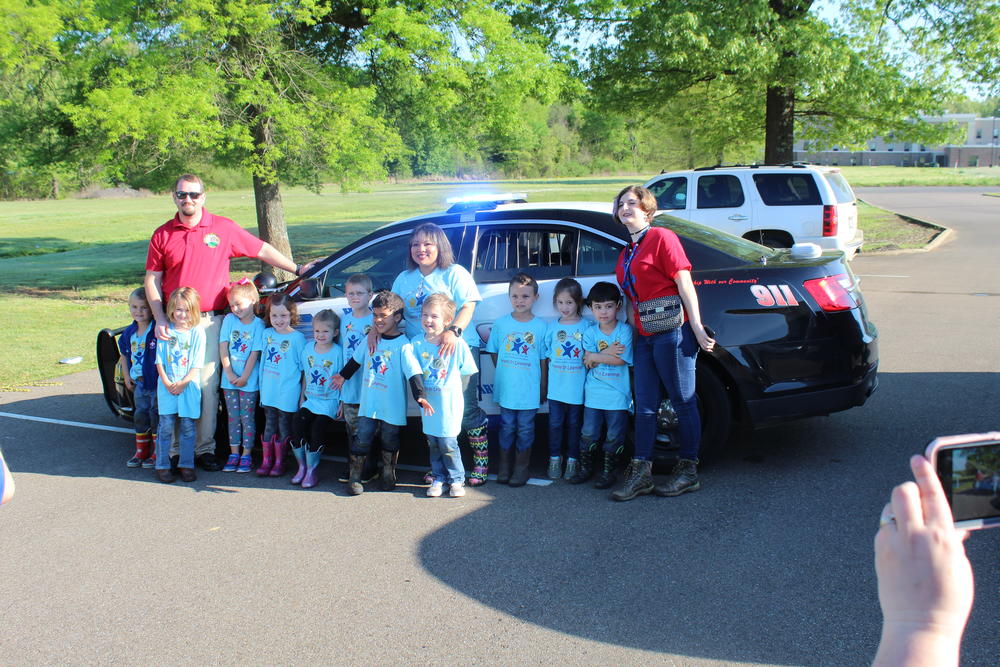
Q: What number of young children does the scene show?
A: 11